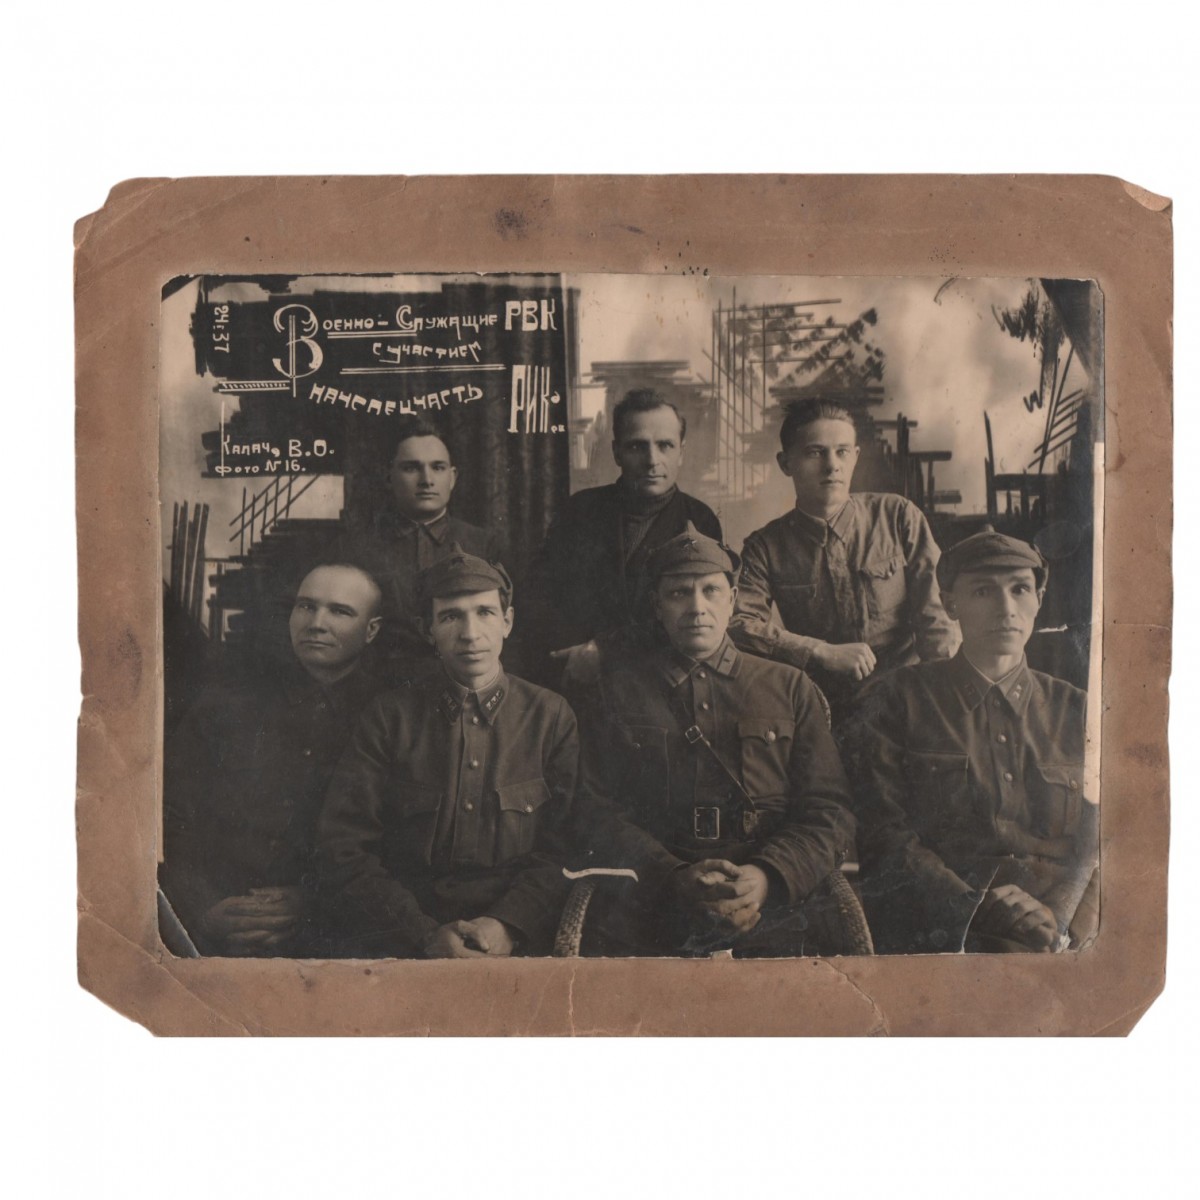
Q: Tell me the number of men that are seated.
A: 4